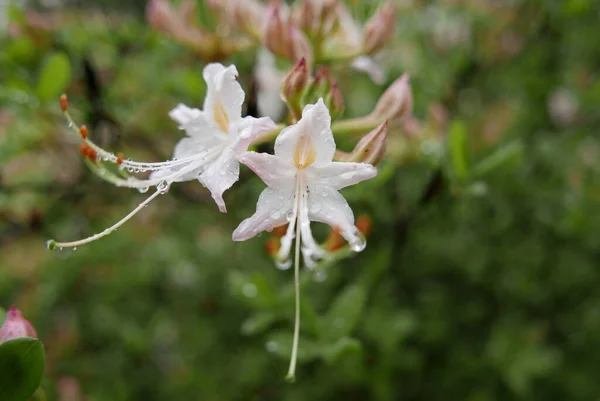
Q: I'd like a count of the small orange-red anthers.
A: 5